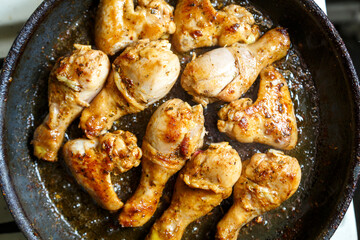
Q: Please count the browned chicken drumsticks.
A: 6